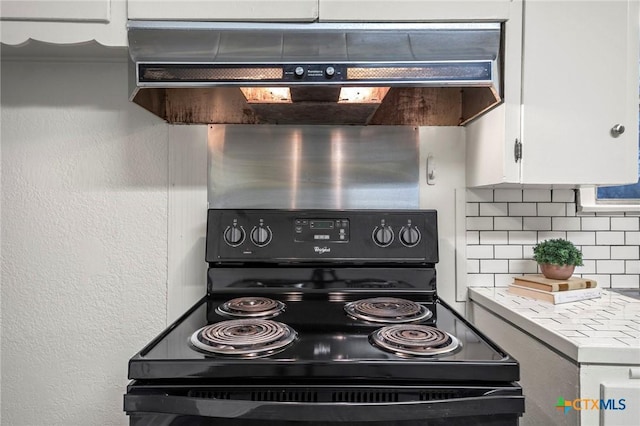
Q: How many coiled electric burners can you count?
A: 4